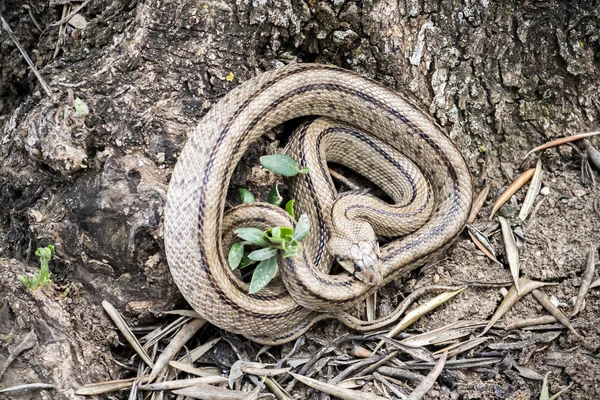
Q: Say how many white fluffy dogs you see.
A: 0